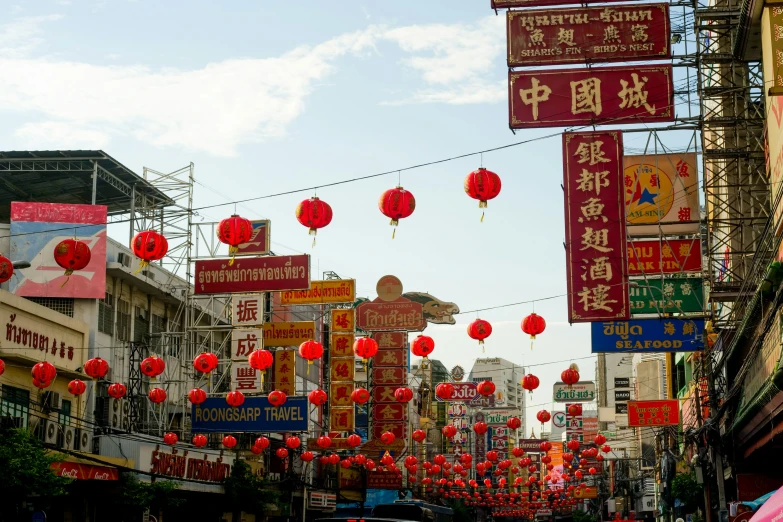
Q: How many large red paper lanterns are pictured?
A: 7